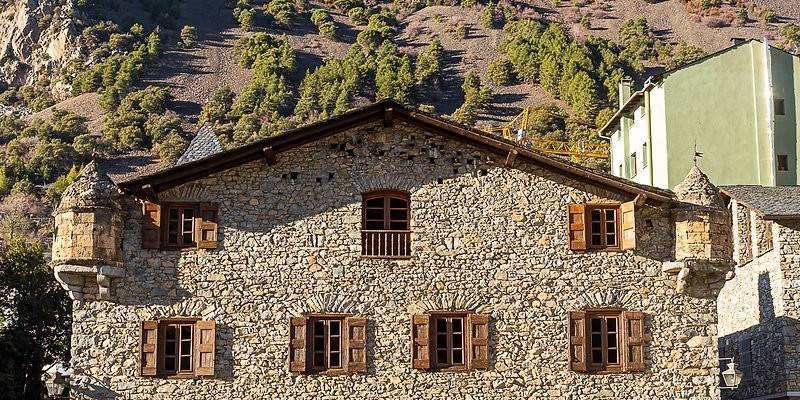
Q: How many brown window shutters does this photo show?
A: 12